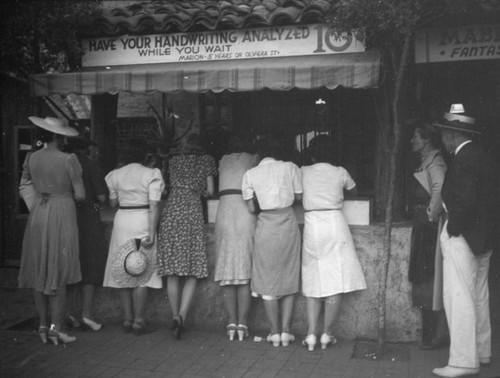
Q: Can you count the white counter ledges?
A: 1